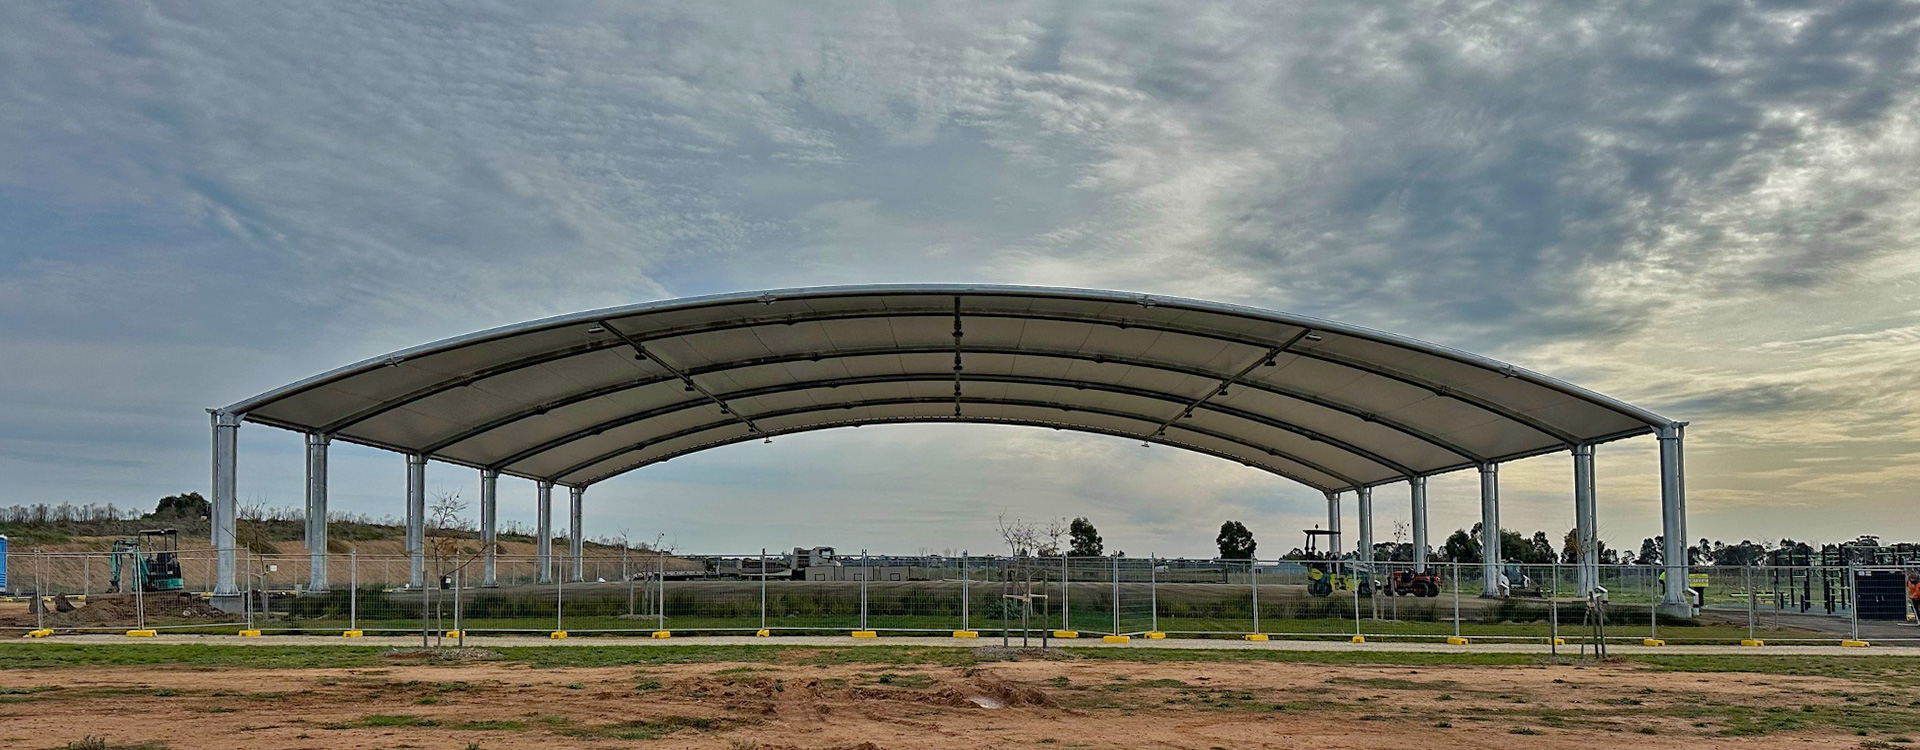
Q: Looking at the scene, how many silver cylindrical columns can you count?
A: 12